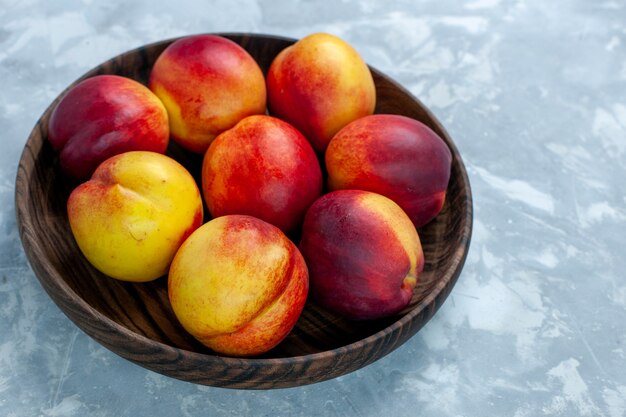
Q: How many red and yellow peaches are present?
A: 8